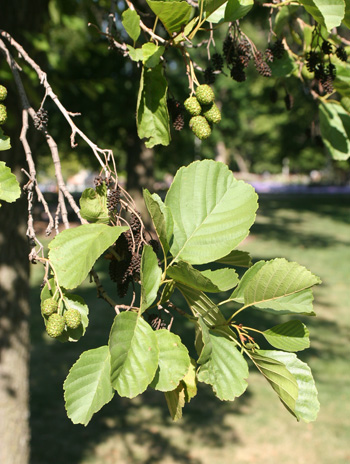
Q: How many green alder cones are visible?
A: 9